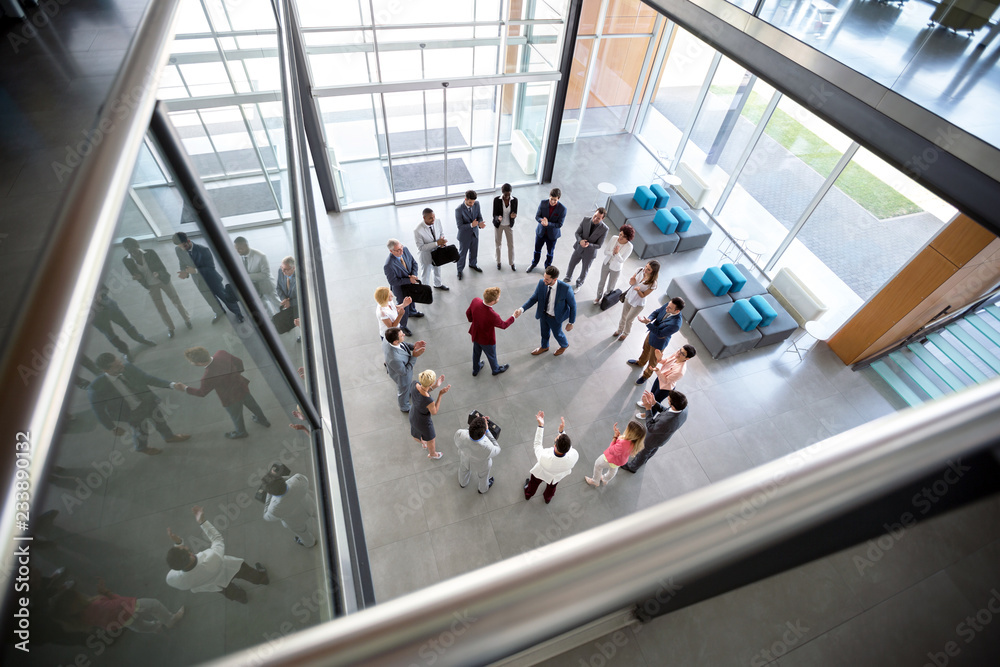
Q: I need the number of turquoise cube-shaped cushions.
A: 8